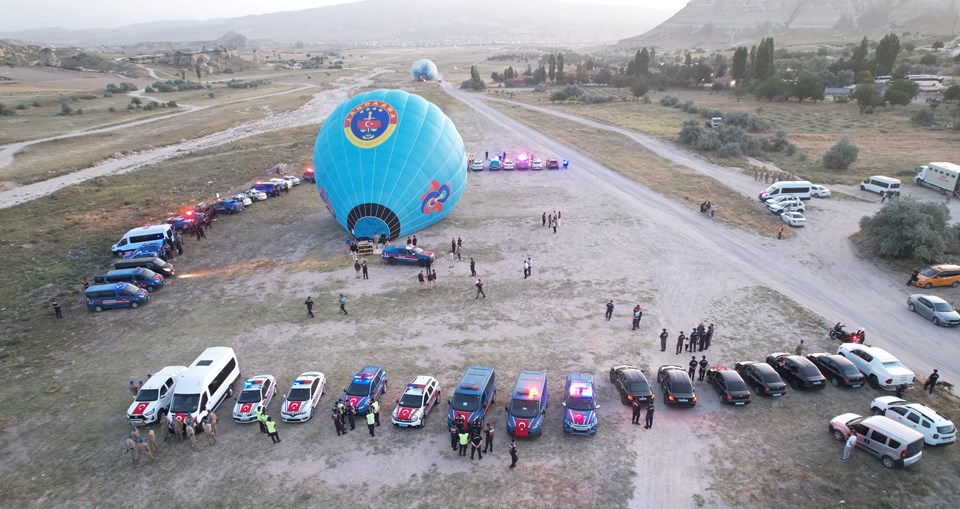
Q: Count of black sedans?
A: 6